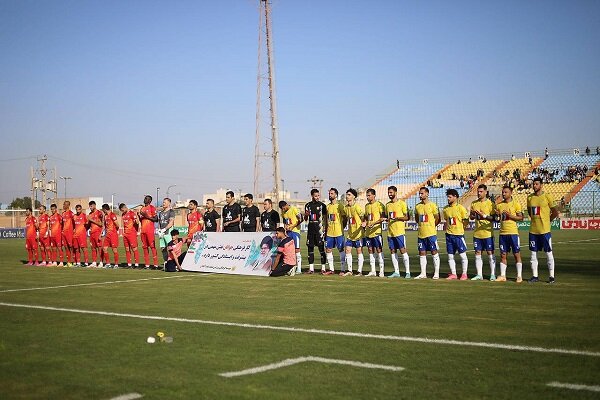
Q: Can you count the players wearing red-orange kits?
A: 10